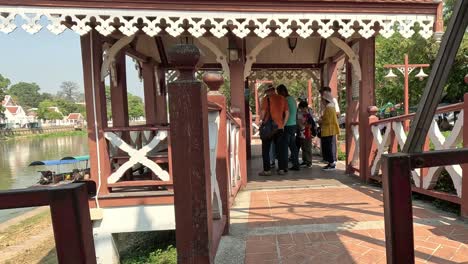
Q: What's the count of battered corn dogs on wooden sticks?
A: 0